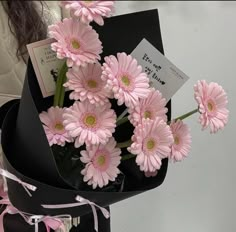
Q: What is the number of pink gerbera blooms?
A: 11